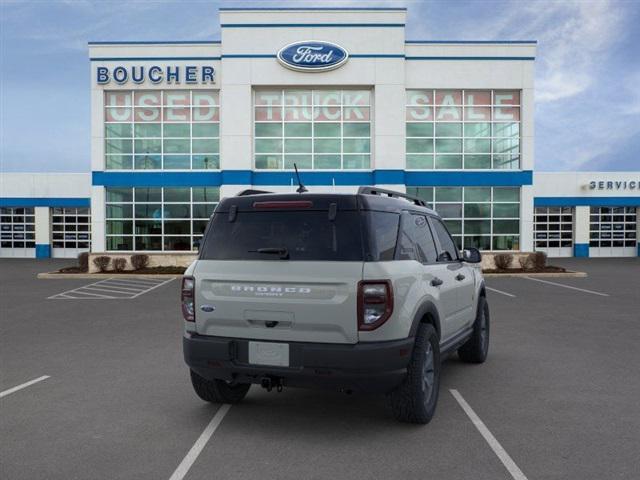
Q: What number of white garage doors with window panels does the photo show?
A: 4